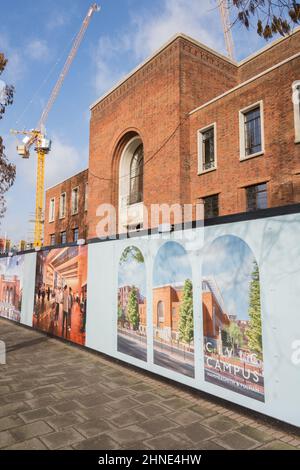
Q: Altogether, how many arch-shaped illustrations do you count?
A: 3